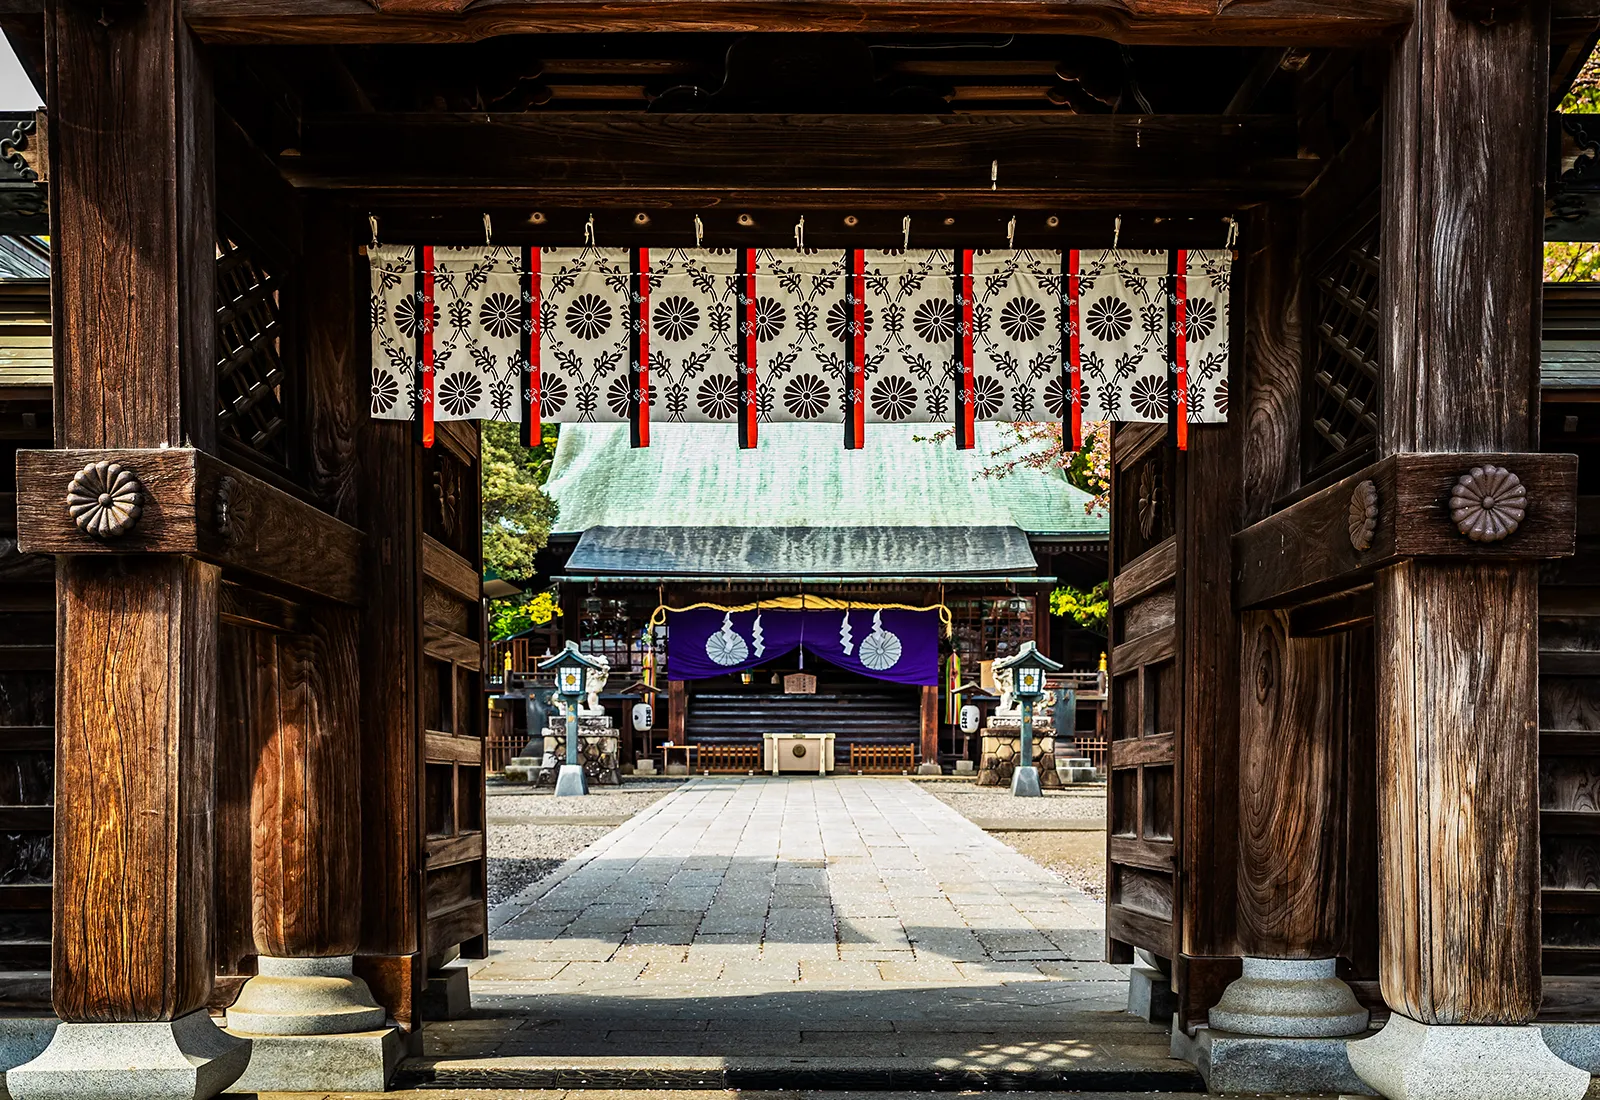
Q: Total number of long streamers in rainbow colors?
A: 2